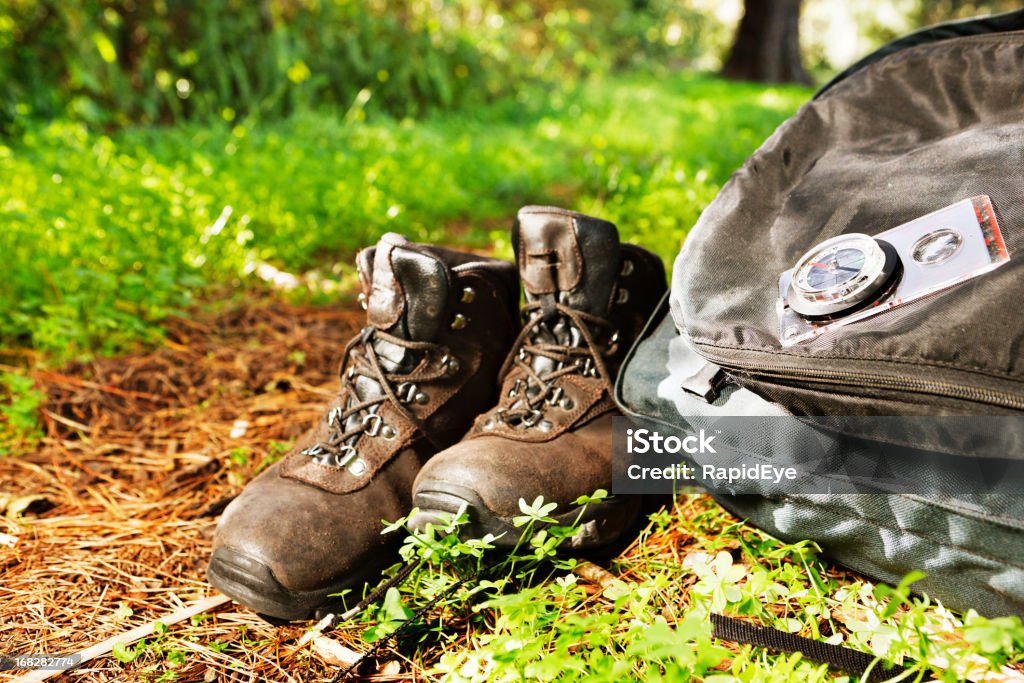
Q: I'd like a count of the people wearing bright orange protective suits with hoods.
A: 0